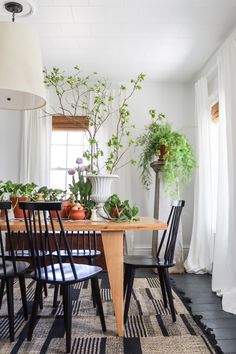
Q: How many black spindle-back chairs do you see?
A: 5